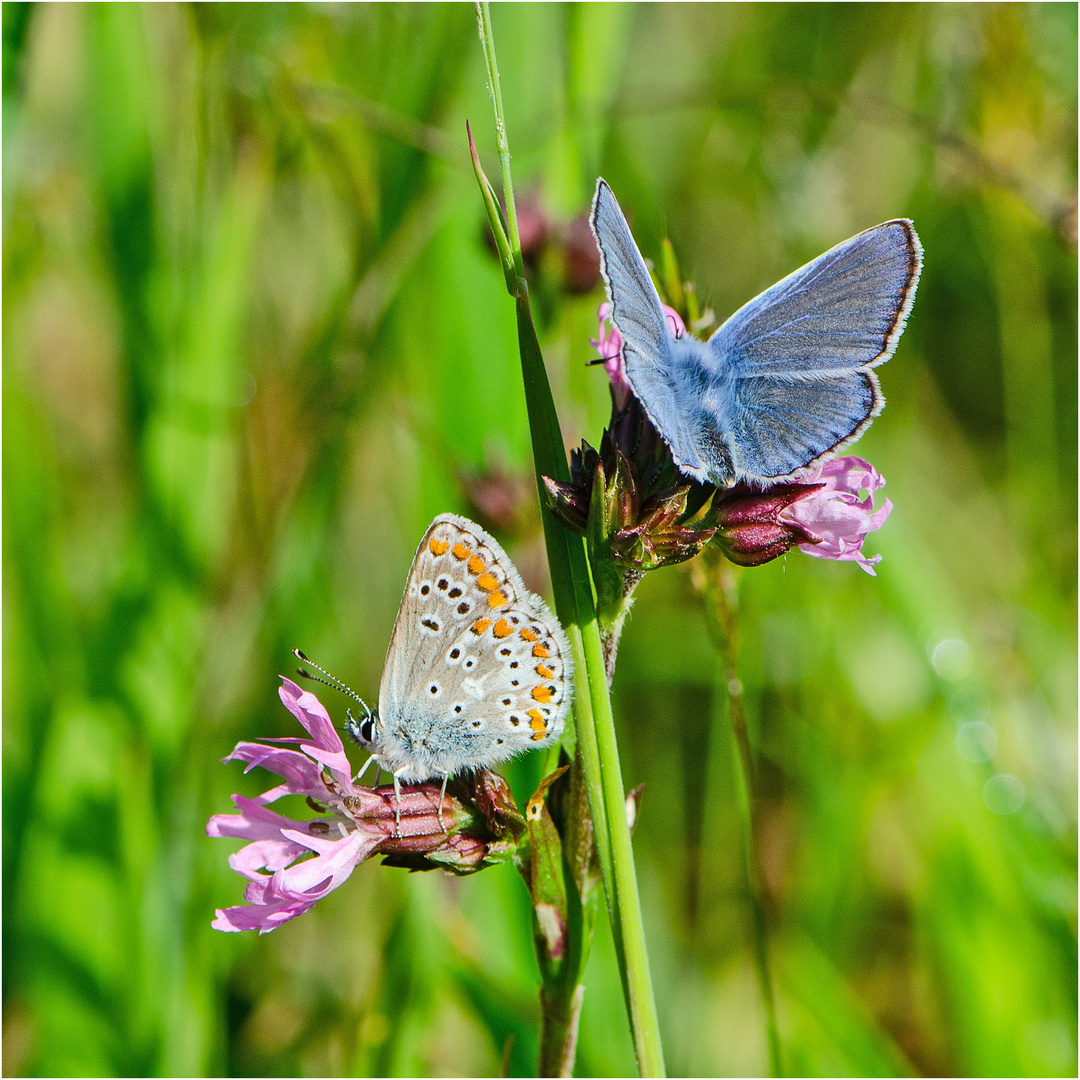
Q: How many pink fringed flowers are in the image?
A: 3